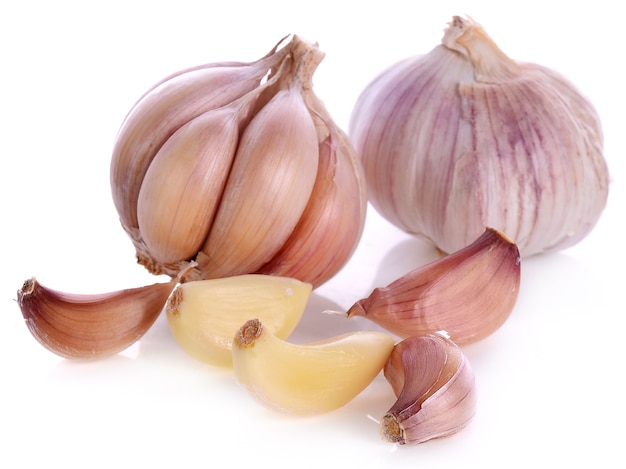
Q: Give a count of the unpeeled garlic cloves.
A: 3